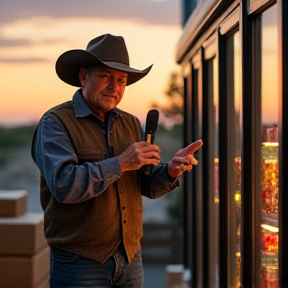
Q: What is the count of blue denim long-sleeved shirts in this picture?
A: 1